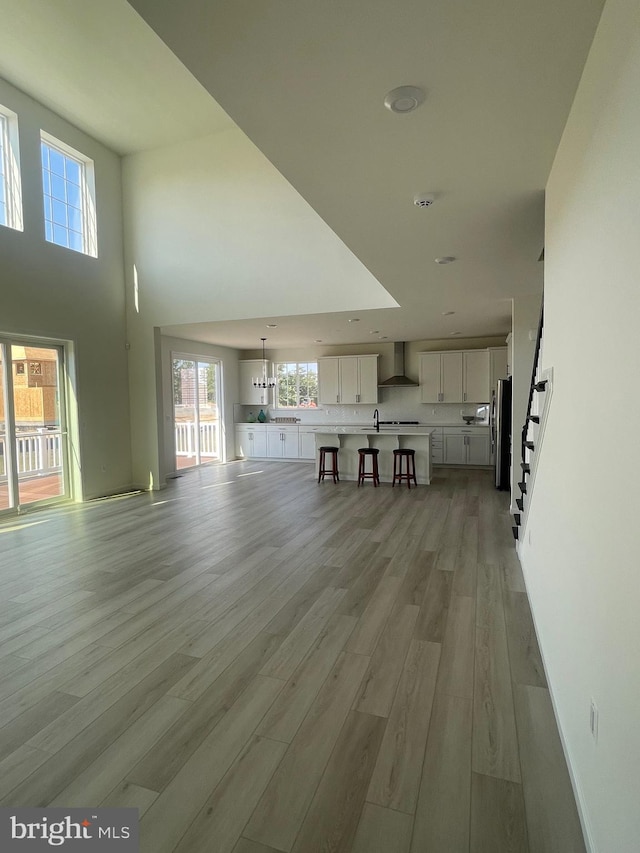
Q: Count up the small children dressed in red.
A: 0